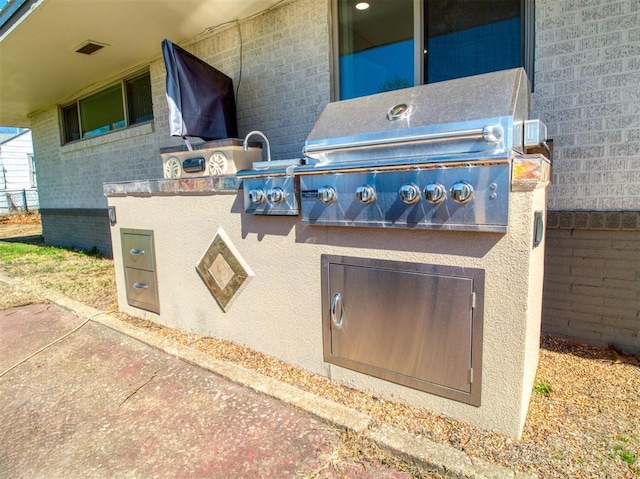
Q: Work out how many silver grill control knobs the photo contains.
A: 7